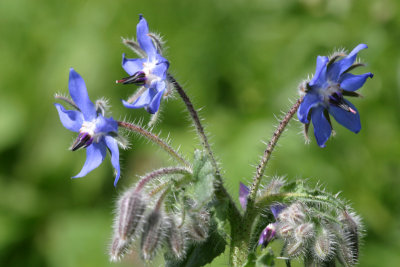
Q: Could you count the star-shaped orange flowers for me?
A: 0